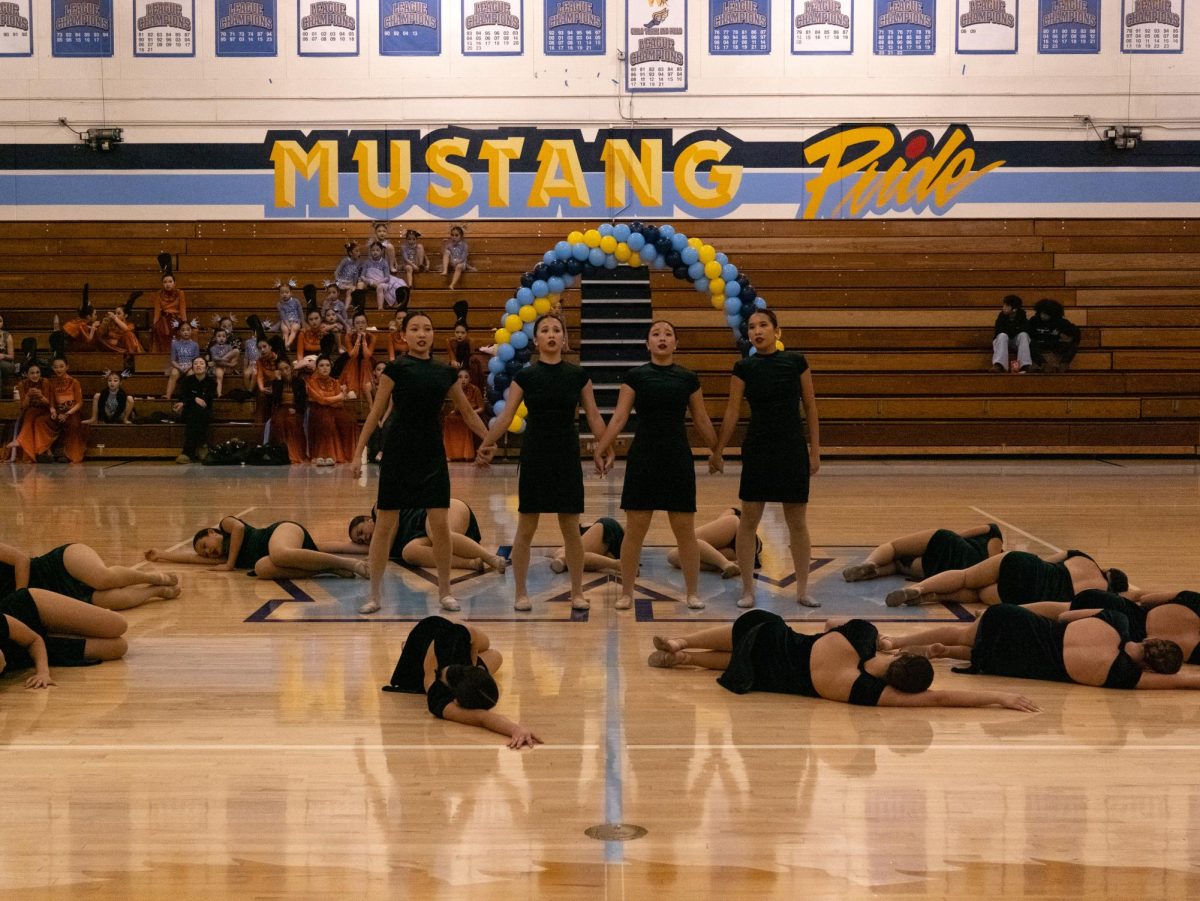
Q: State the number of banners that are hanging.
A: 15